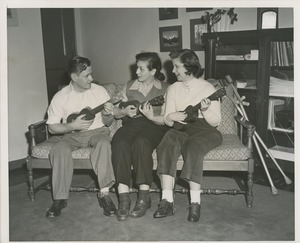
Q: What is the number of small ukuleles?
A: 3